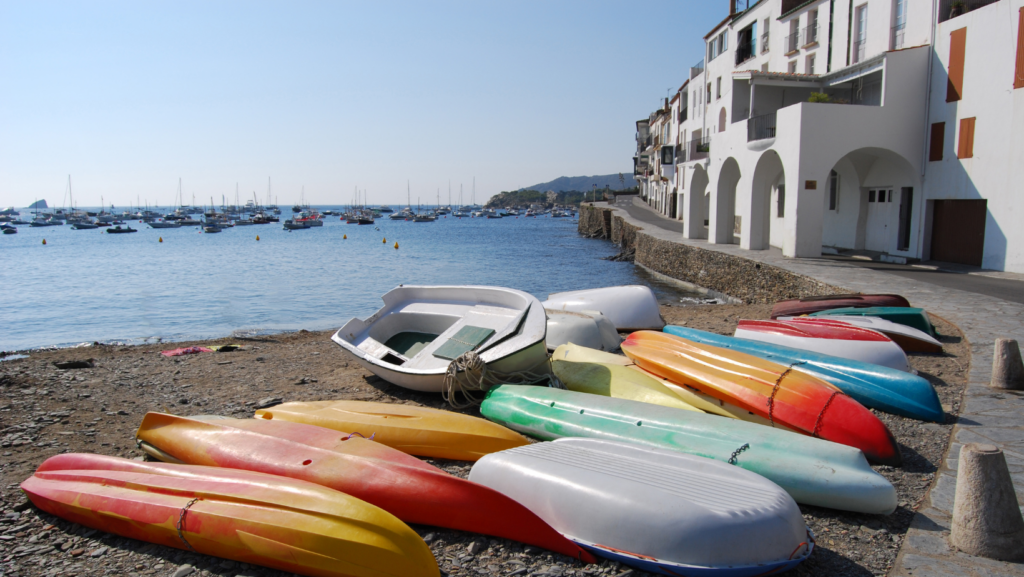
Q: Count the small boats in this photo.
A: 15